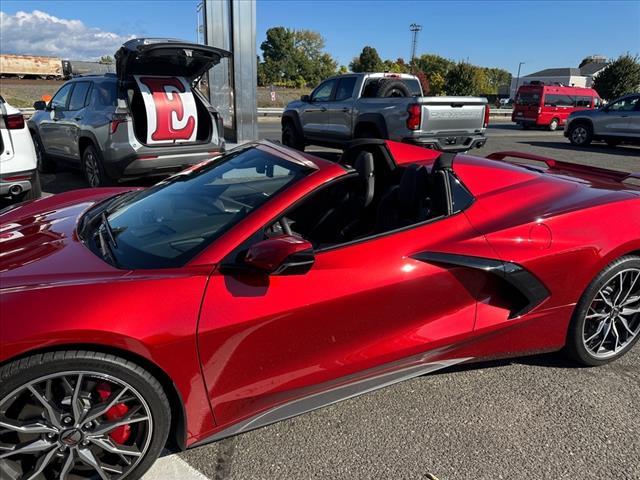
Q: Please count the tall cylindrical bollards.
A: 0